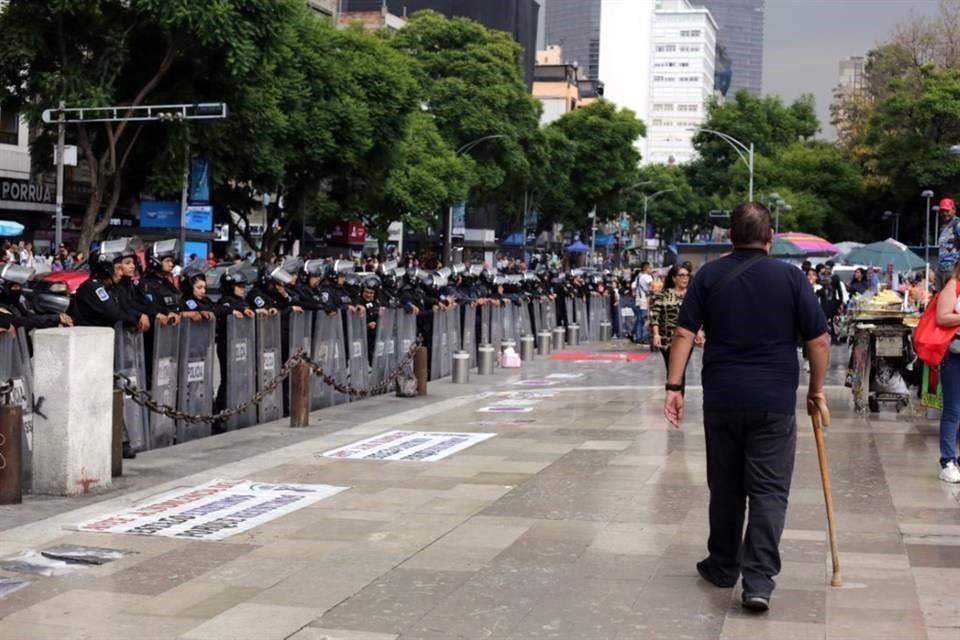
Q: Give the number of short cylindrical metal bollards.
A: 8